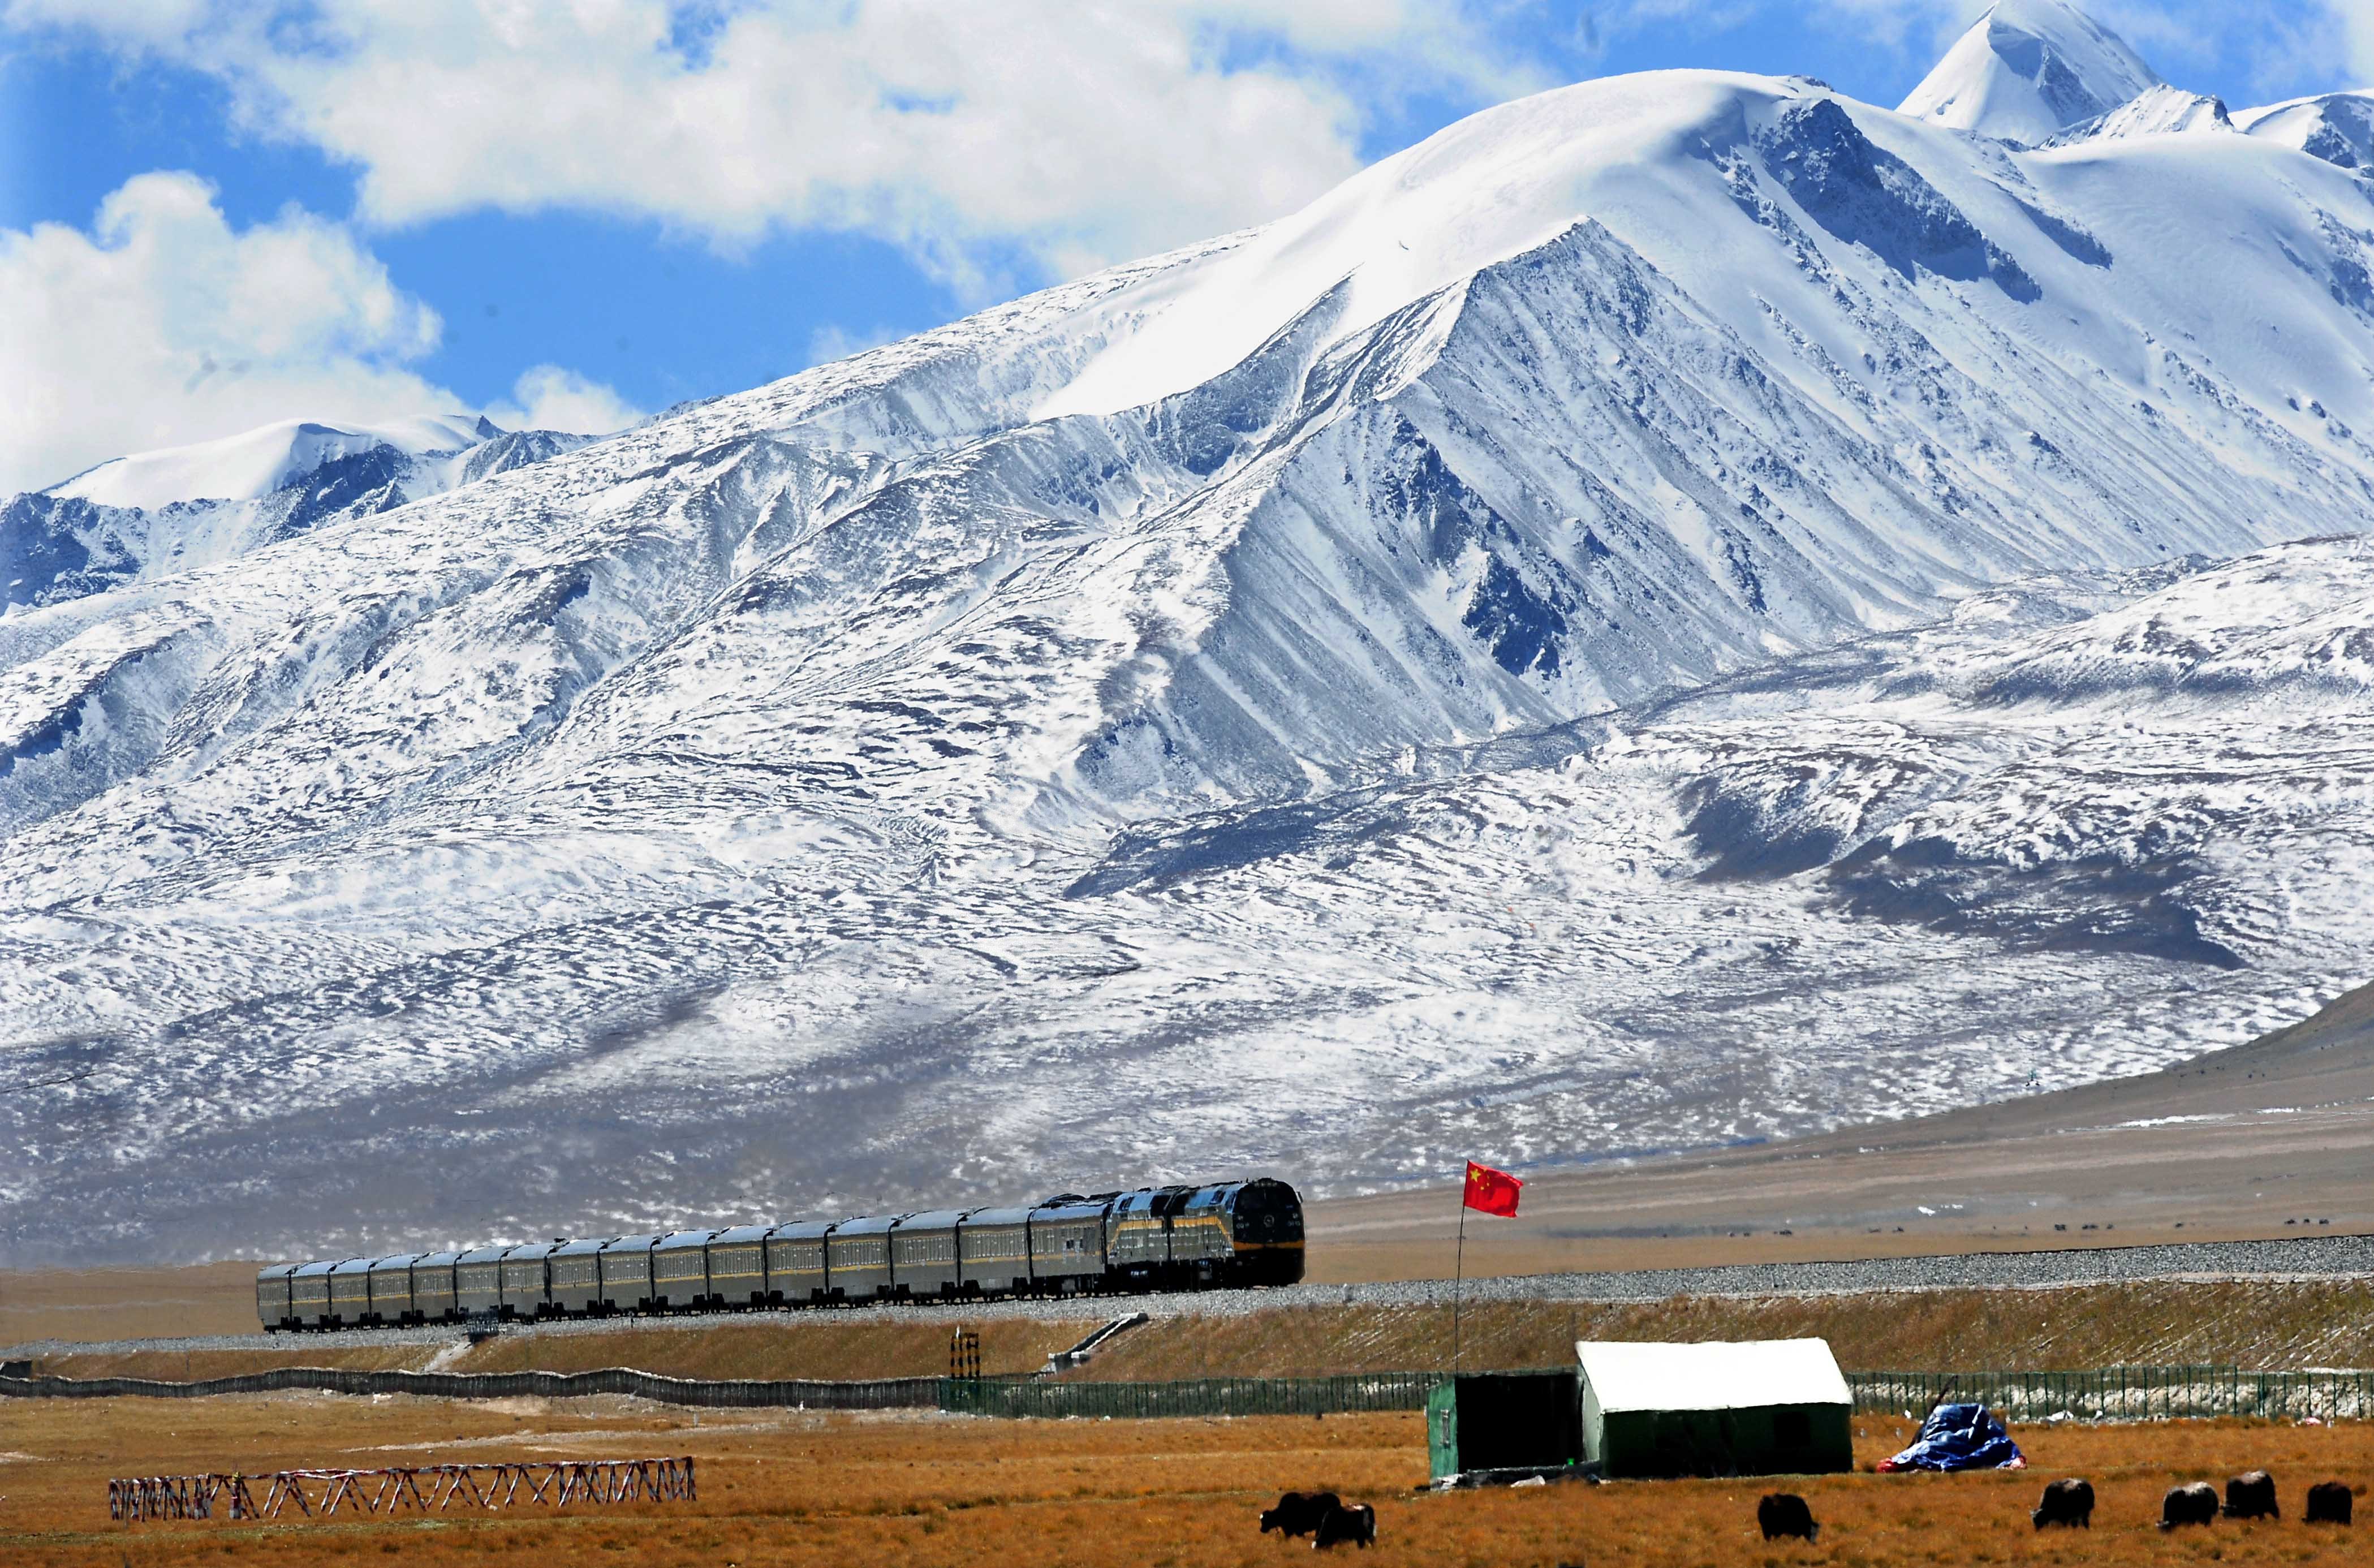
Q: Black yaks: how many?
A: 7